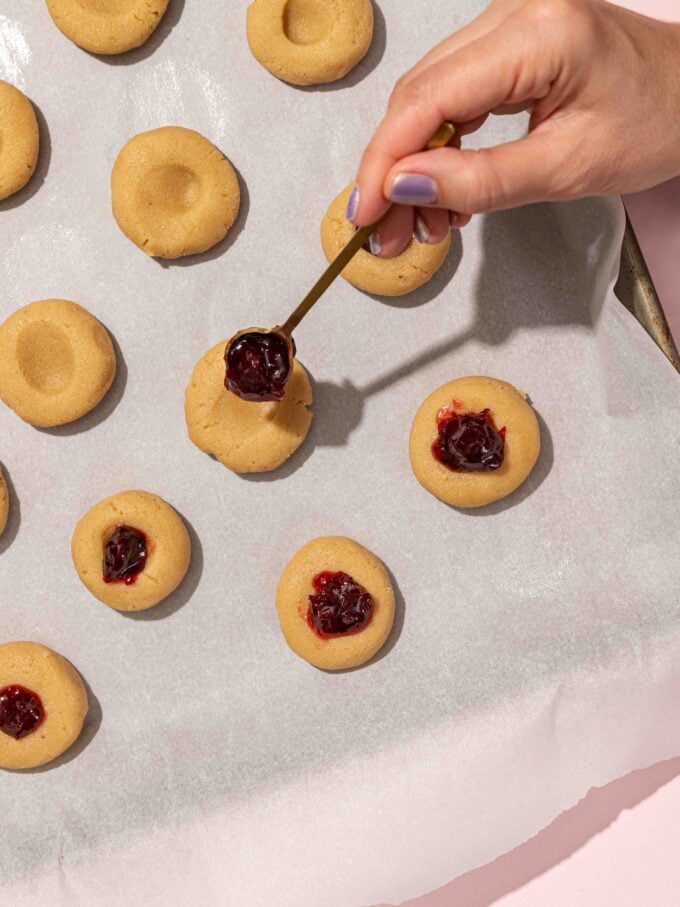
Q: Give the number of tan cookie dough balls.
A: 12